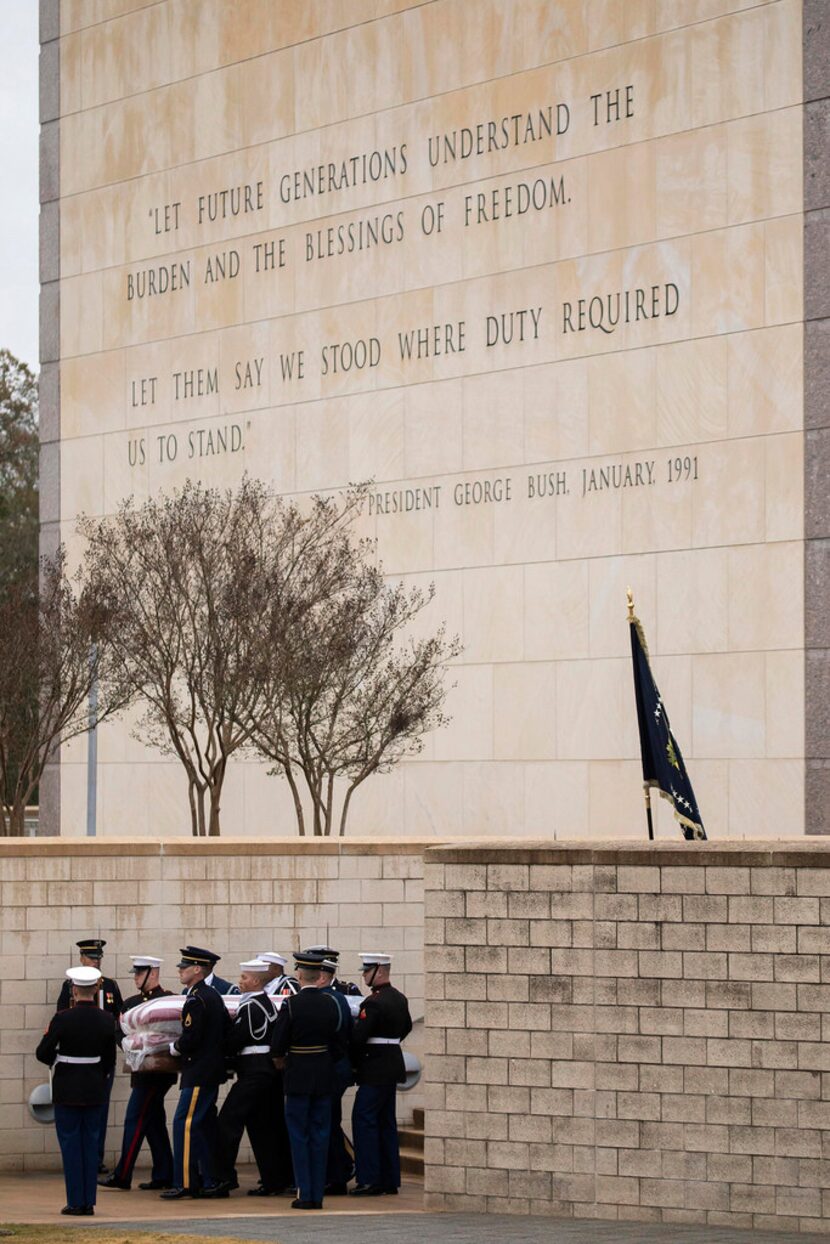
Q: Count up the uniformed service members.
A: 11